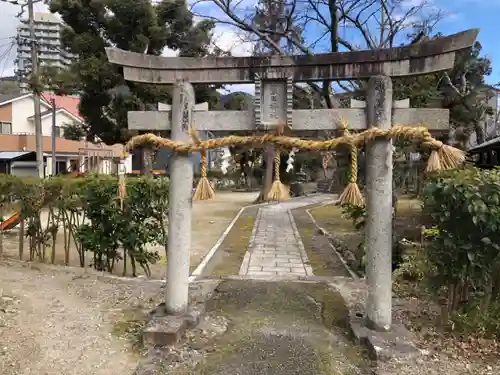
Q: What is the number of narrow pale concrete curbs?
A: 2